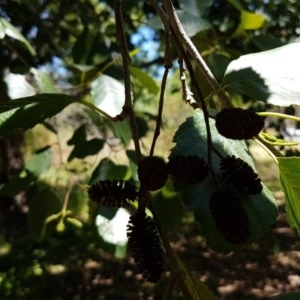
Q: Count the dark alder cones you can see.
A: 7